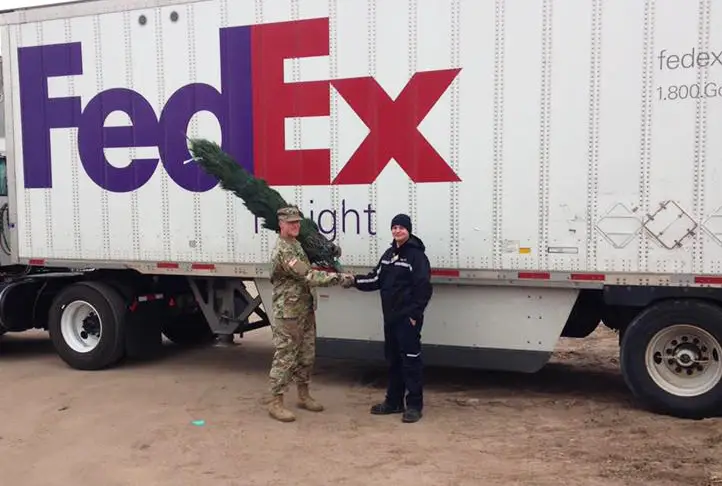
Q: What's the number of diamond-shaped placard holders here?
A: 3